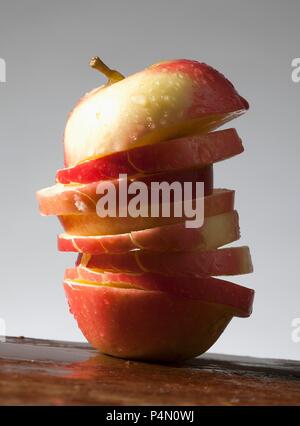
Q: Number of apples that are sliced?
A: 1